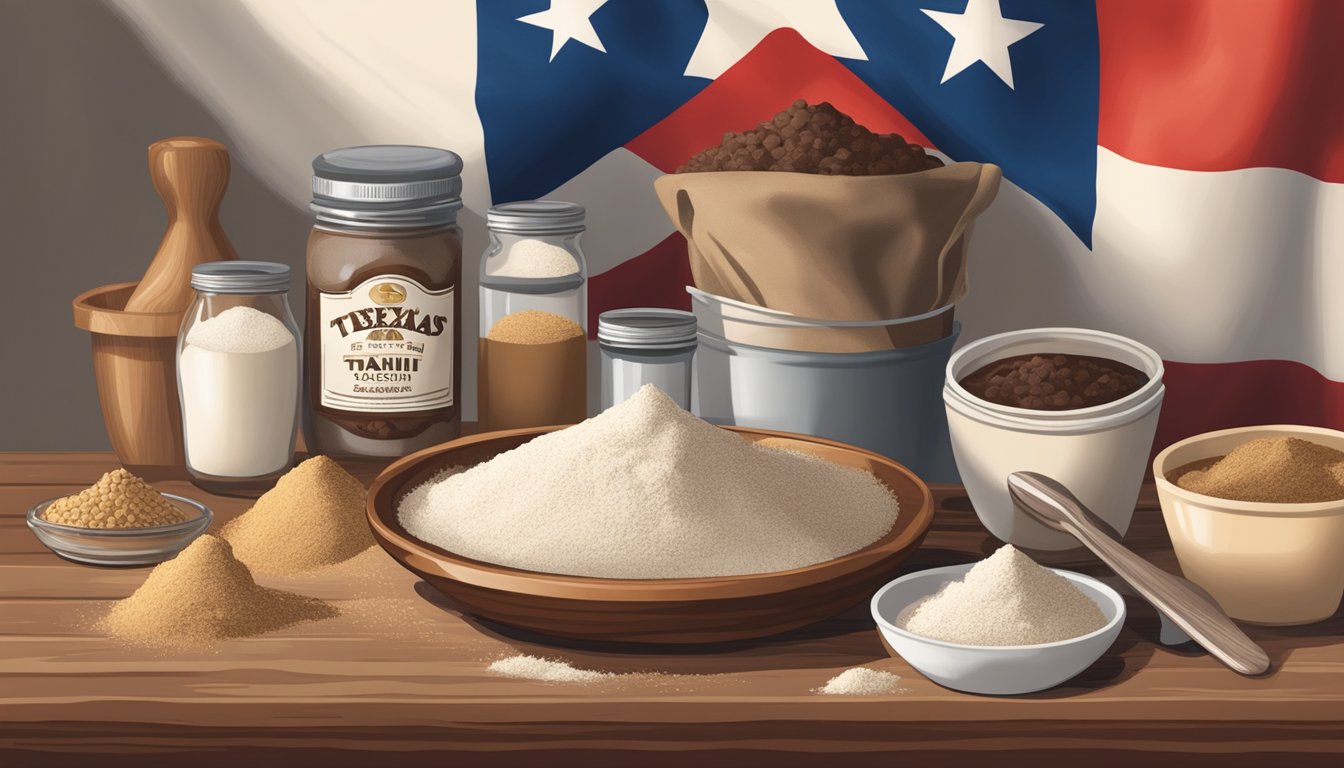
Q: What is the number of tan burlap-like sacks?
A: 1